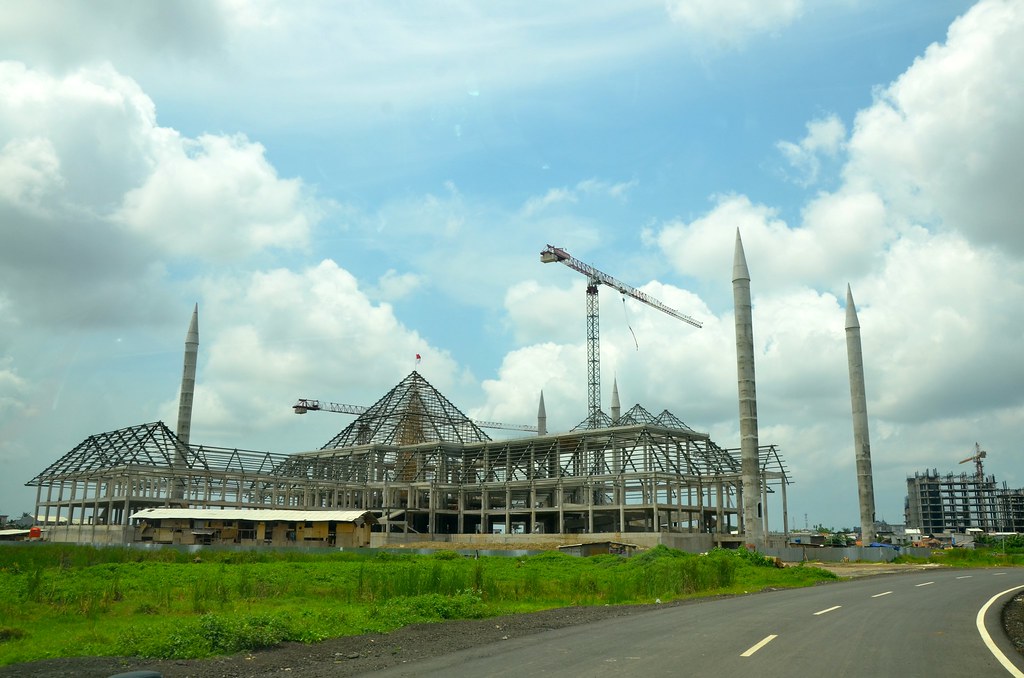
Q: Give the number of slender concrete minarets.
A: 5